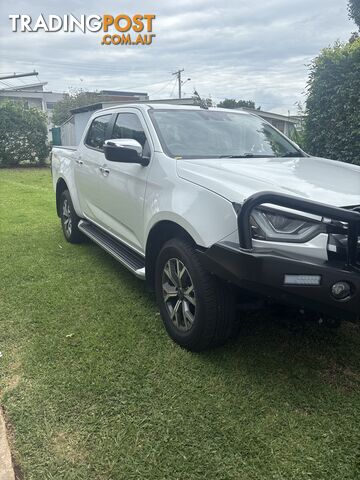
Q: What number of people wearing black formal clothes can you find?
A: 0